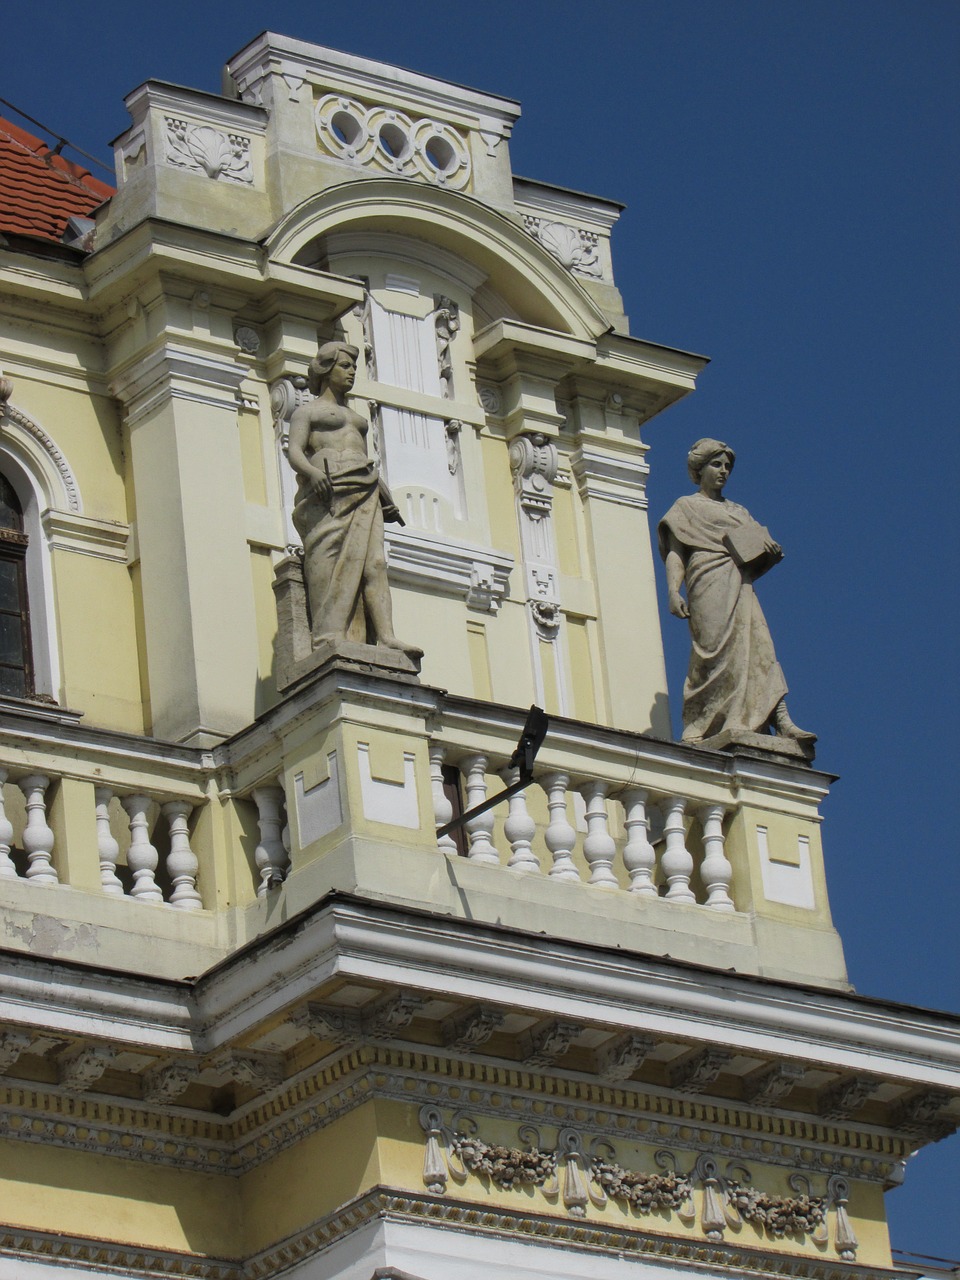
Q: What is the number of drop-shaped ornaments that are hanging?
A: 4